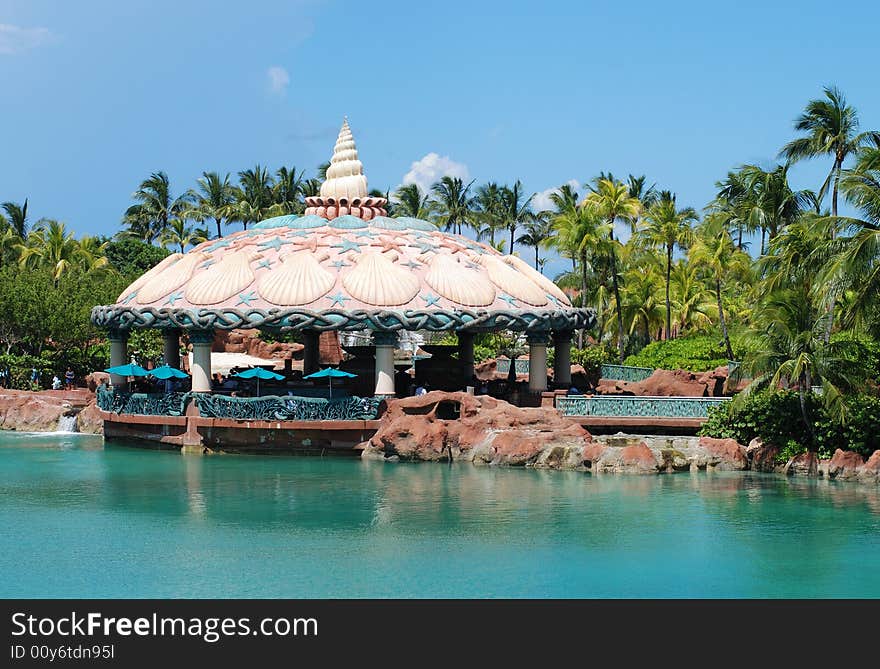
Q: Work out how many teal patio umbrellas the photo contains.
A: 4